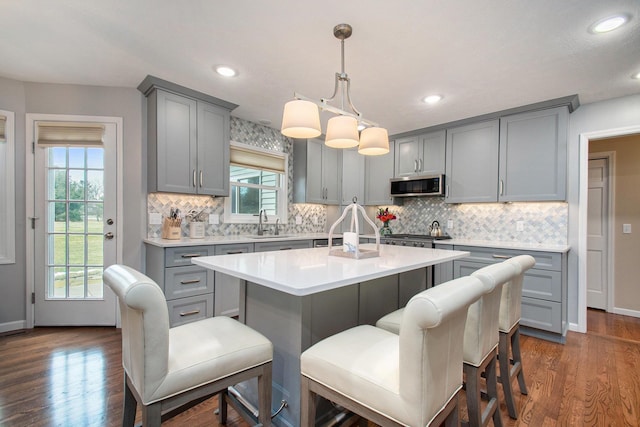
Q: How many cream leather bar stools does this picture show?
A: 4